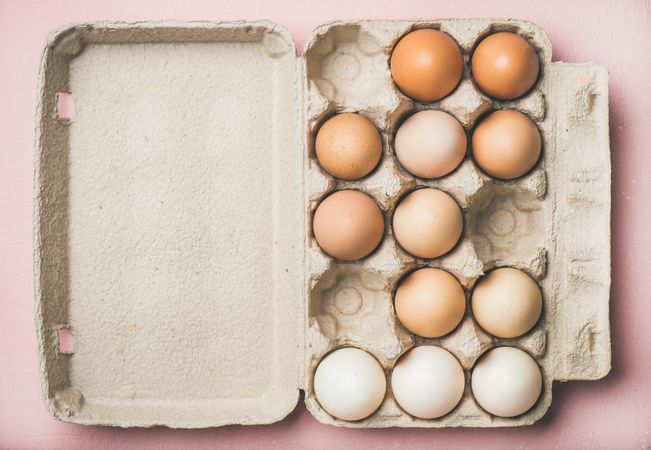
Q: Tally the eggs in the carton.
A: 12